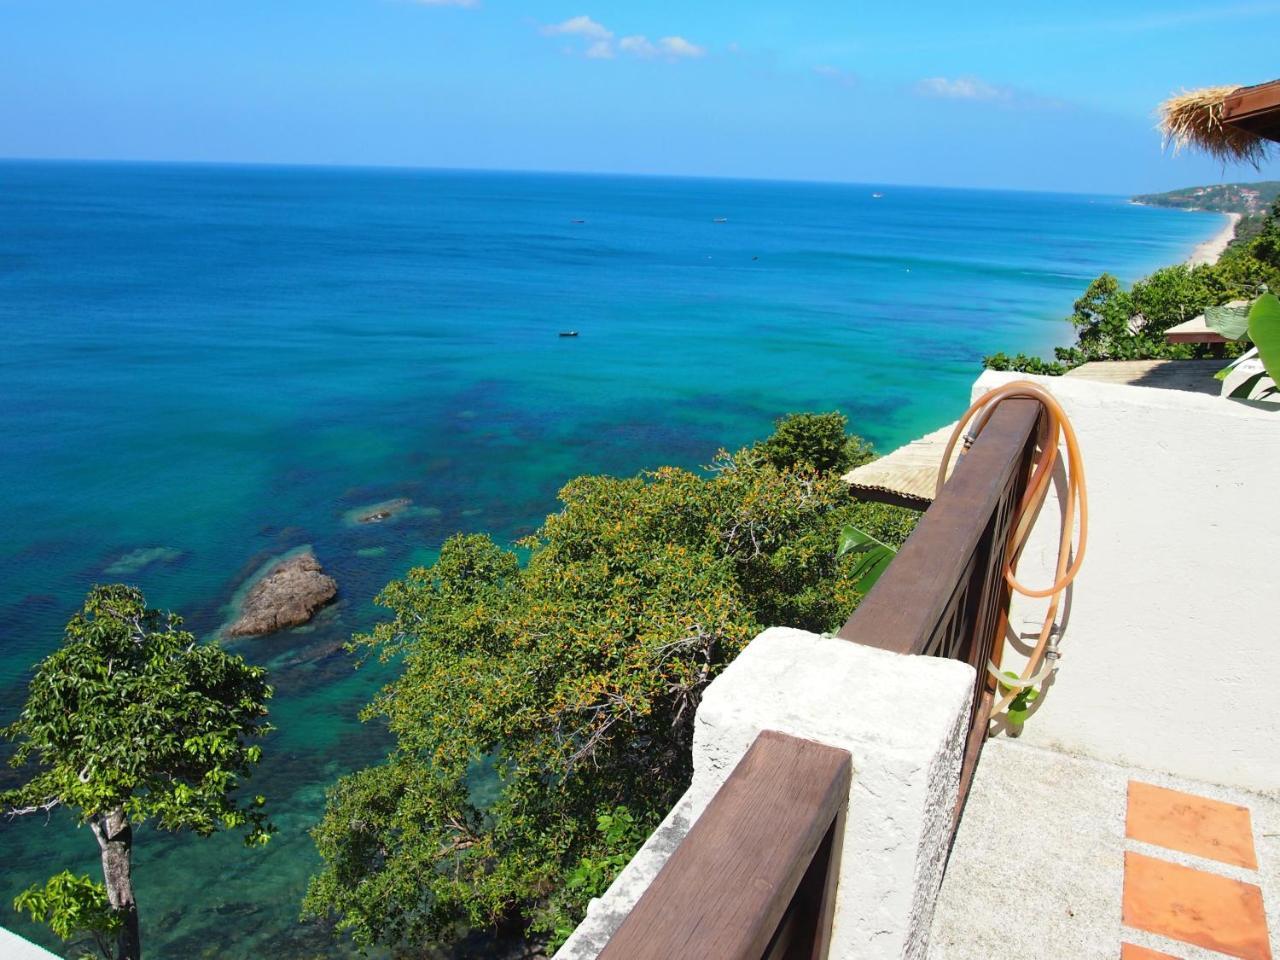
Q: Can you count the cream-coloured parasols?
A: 0